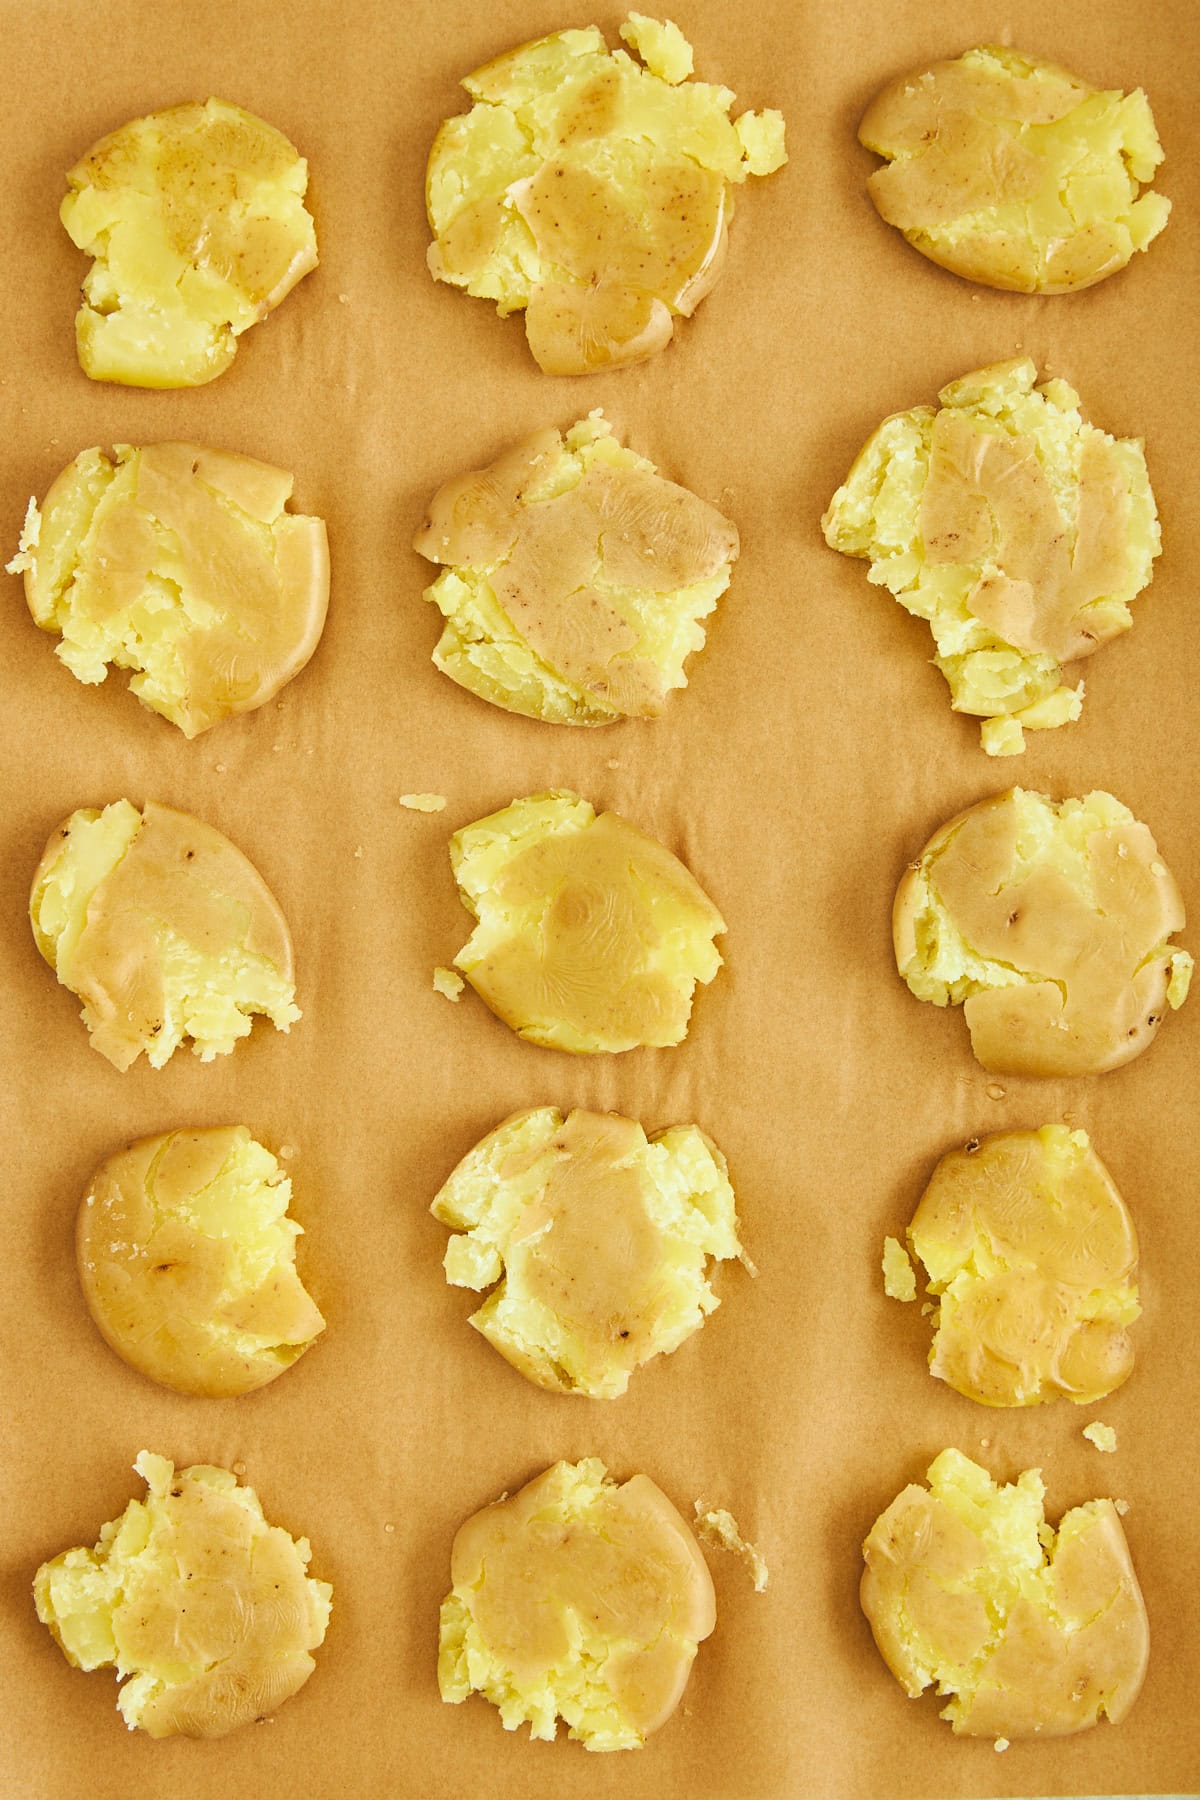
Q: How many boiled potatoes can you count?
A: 15